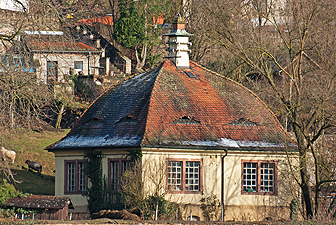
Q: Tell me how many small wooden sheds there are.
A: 1